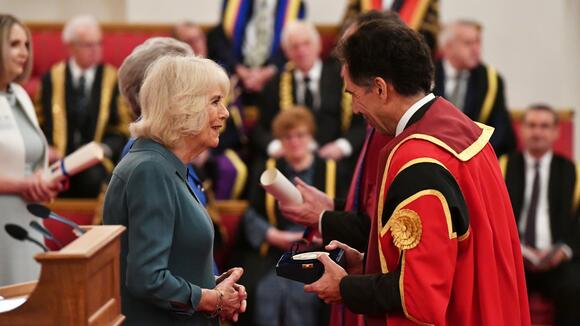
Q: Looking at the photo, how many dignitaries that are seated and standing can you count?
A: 13